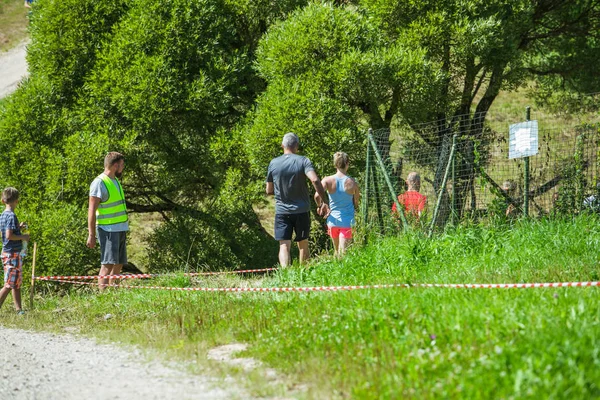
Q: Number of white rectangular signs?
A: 1